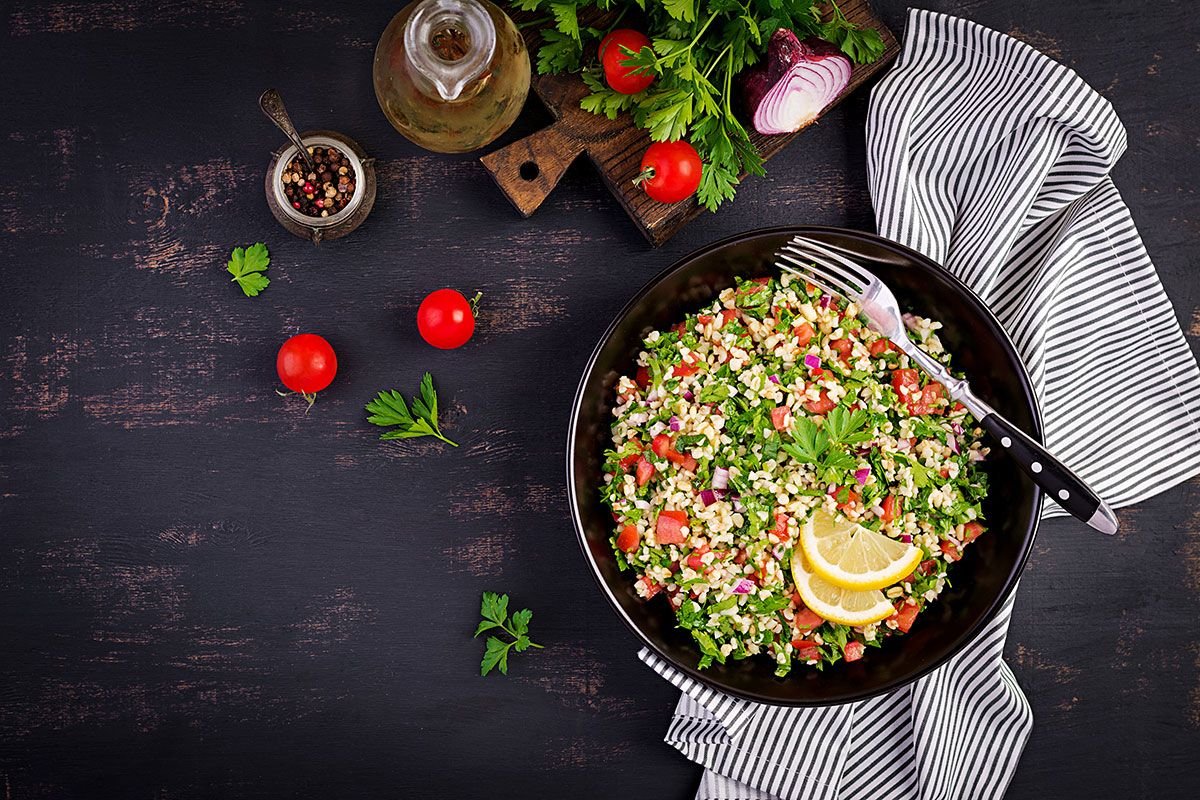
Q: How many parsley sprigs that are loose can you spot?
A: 3